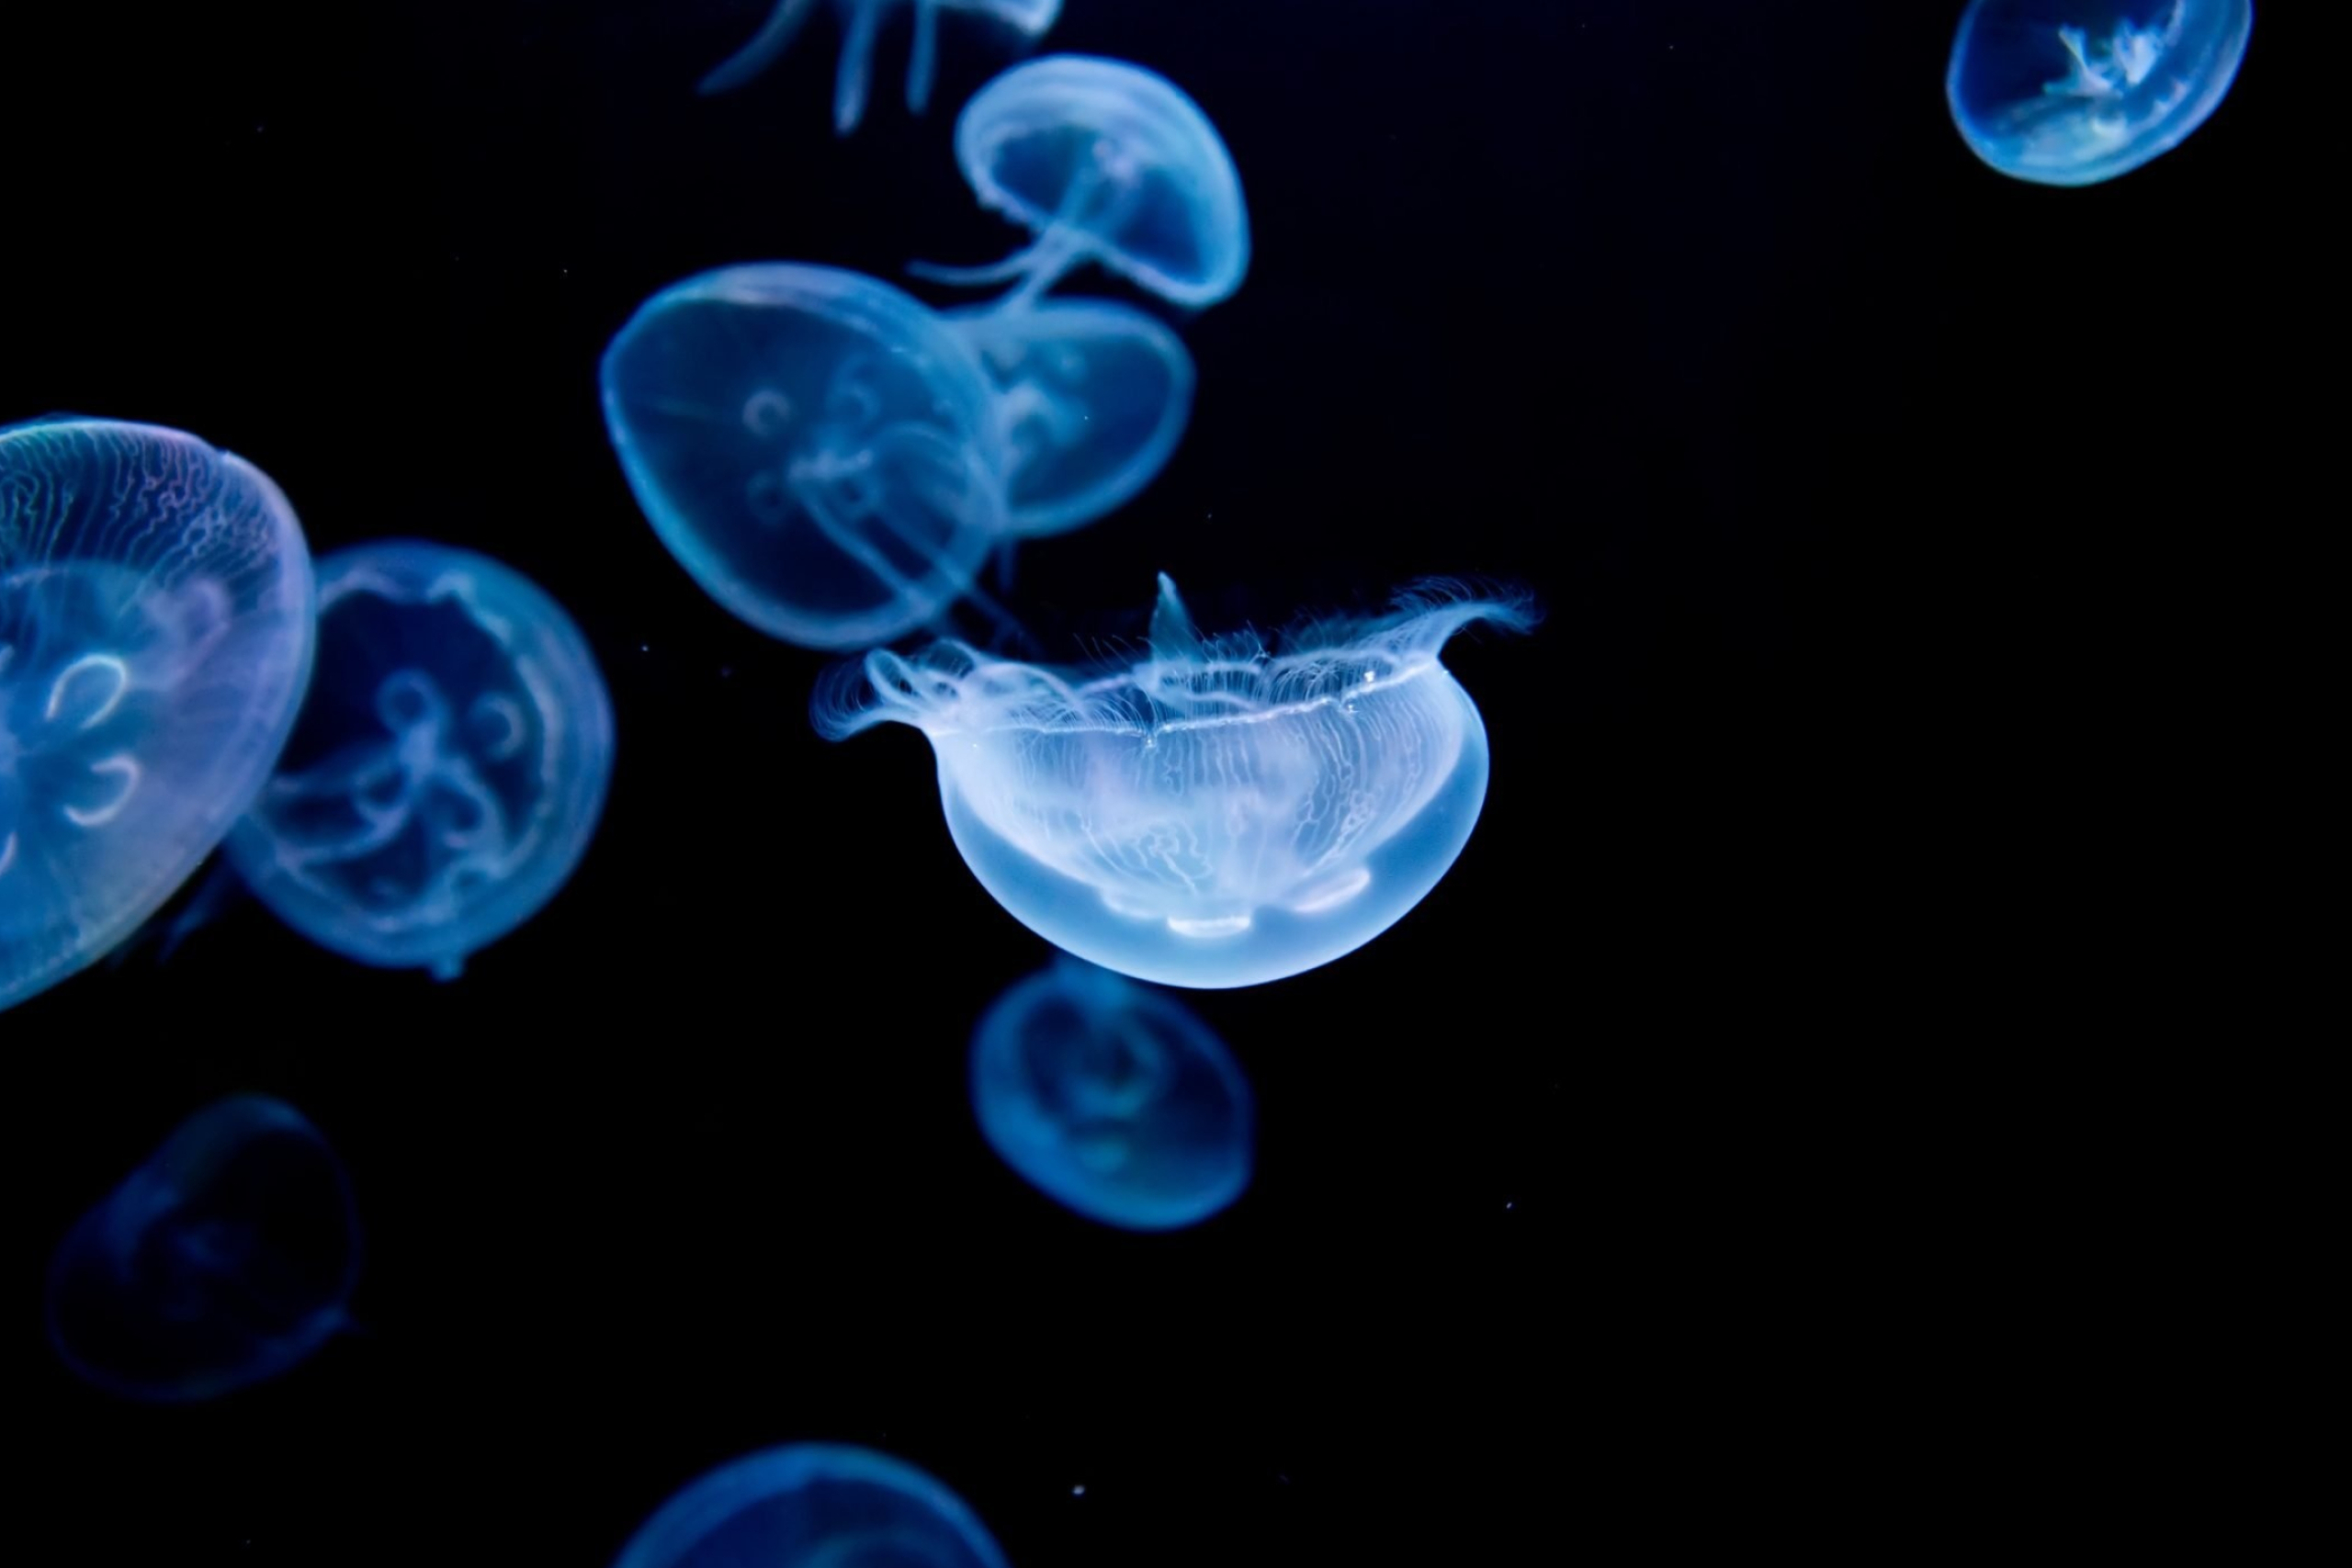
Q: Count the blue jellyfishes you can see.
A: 11